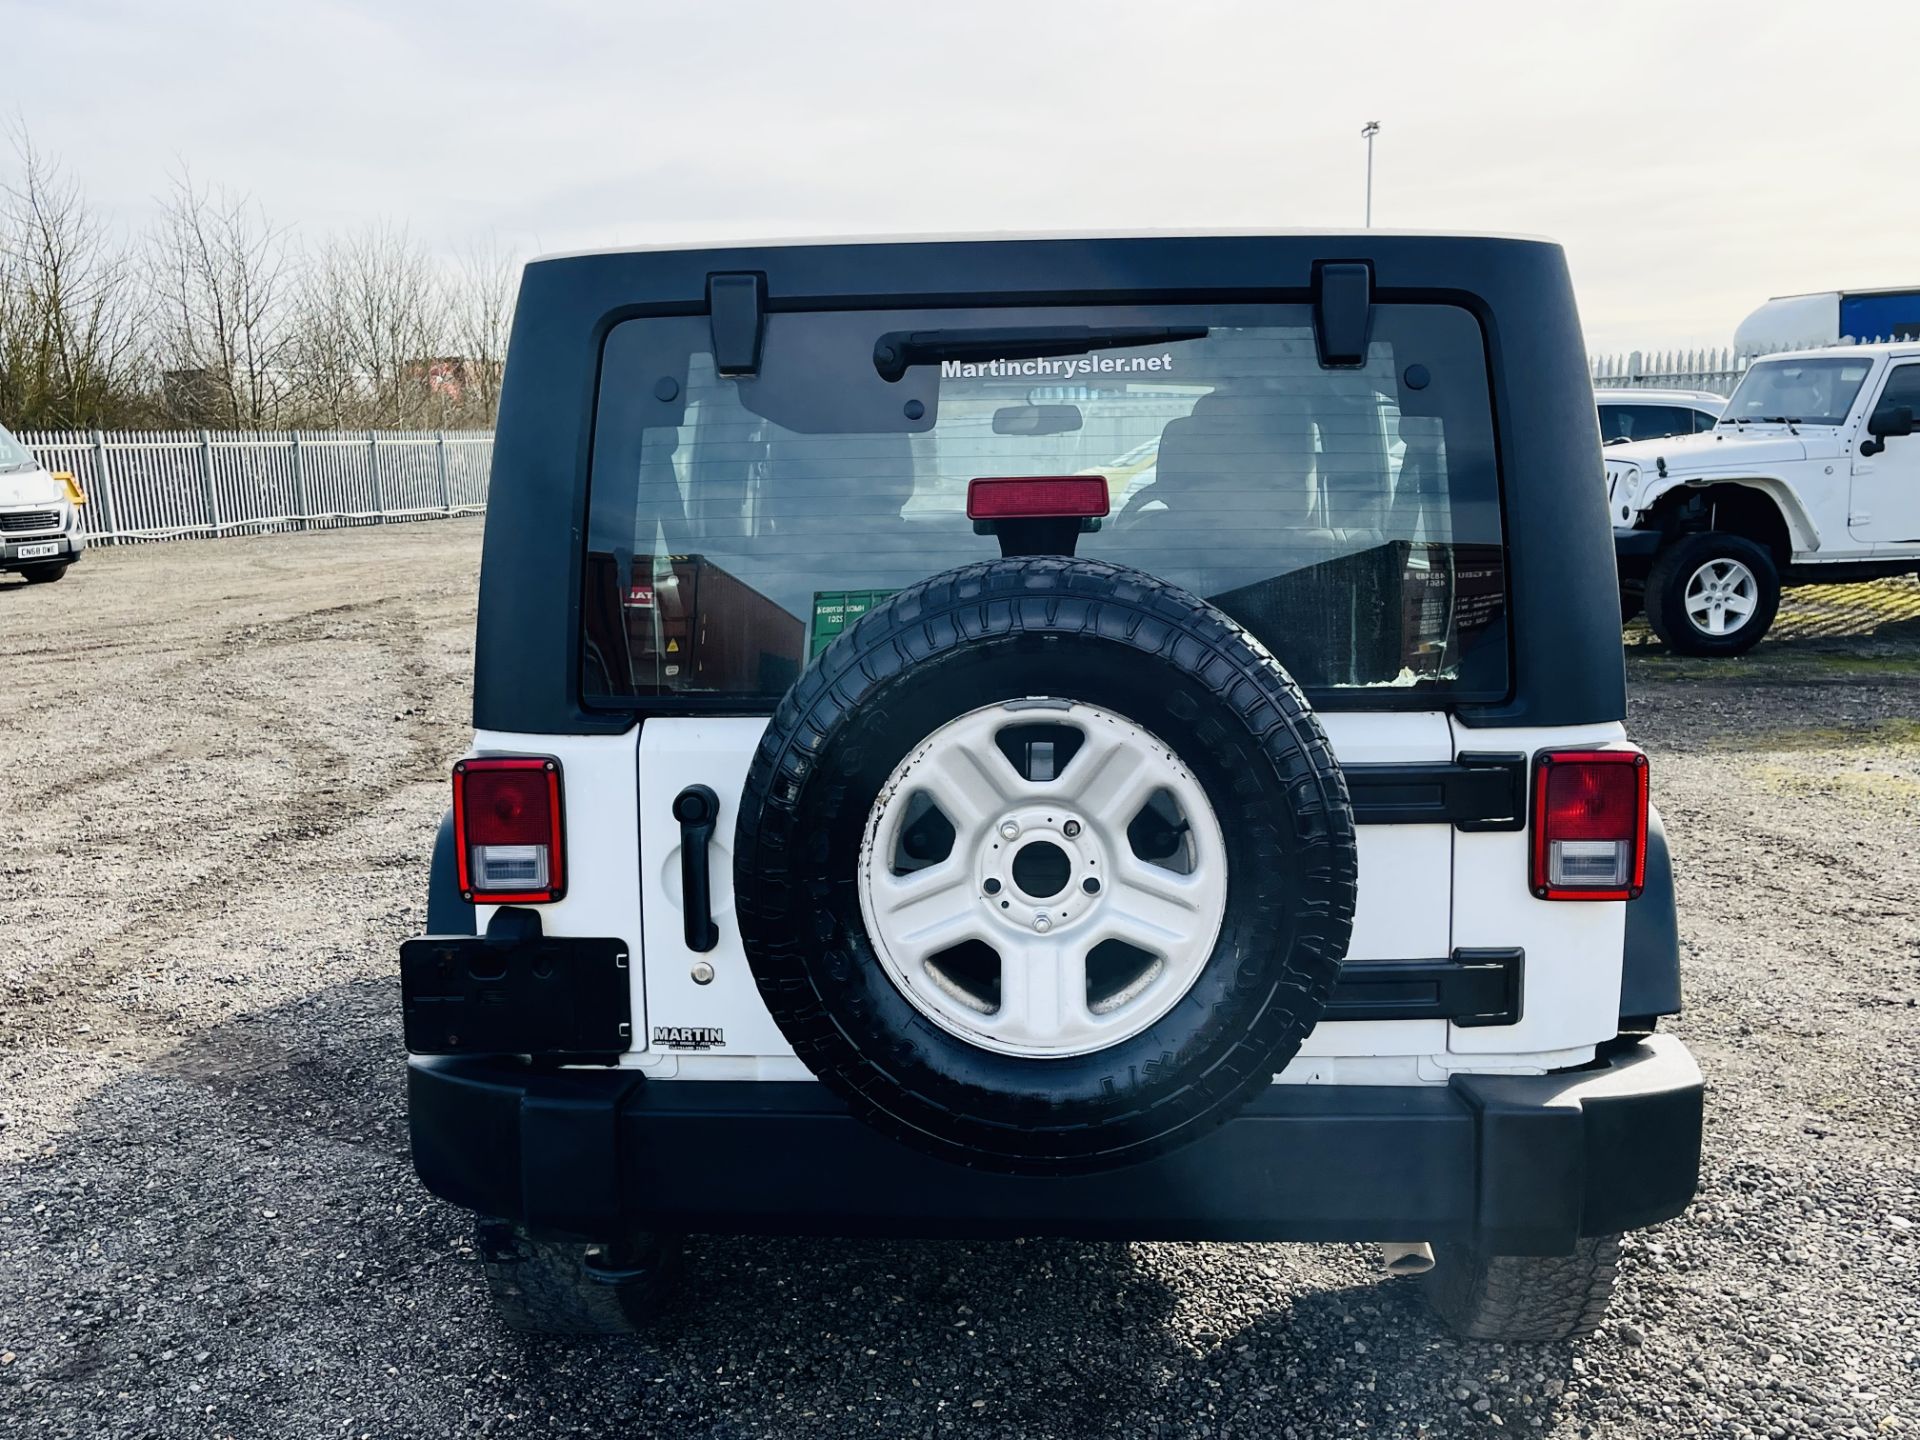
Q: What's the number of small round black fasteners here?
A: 3